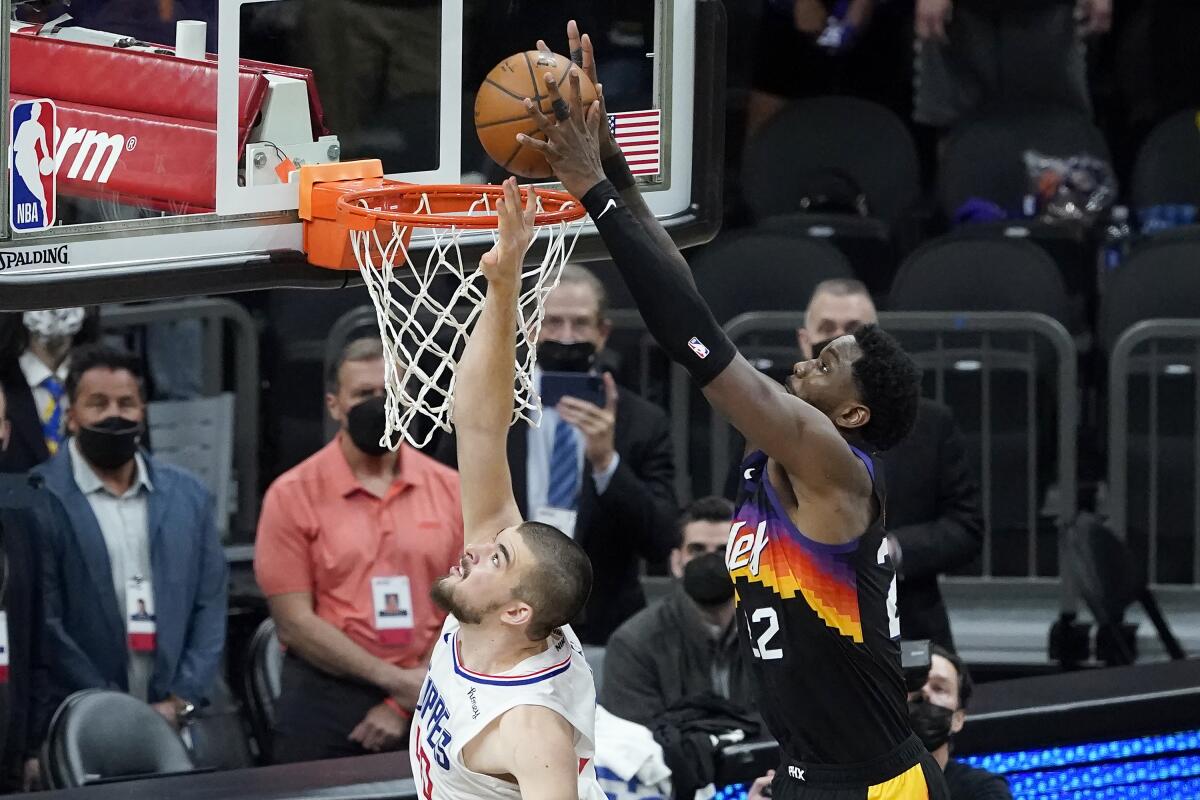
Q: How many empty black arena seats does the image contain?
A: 6